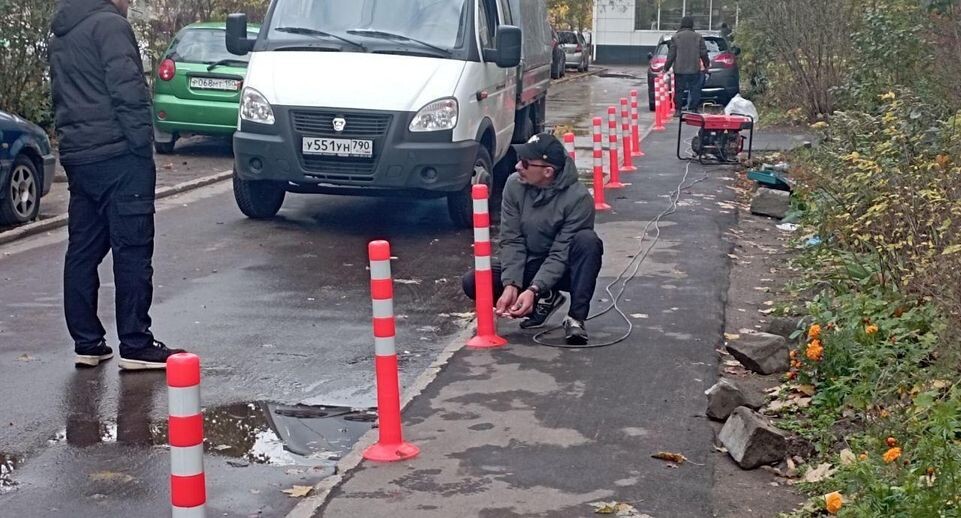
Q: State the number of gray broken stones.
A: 5